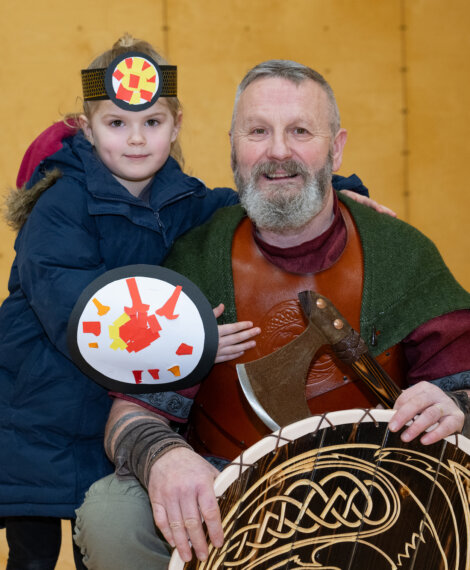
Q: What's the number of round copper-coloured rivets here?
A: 2